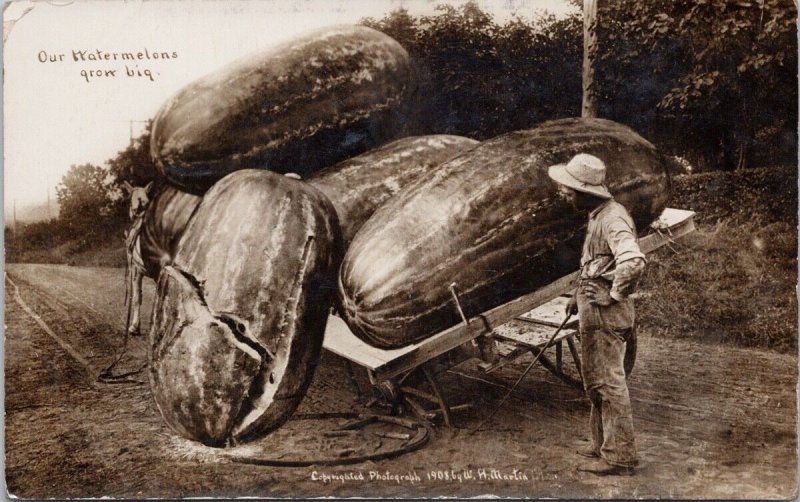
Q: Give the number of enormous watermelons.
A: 5